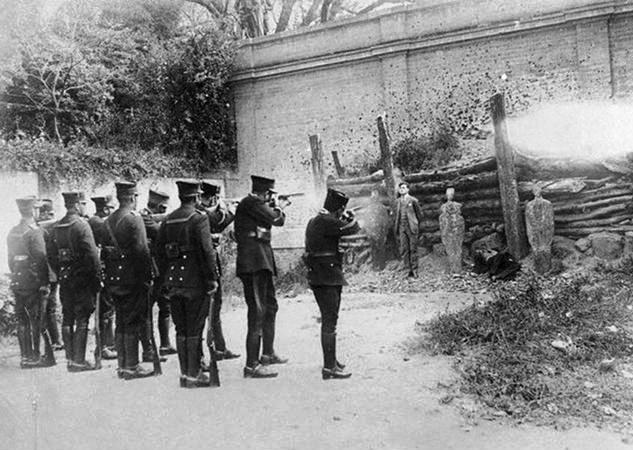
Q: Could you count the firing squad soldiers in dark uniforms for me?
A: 10